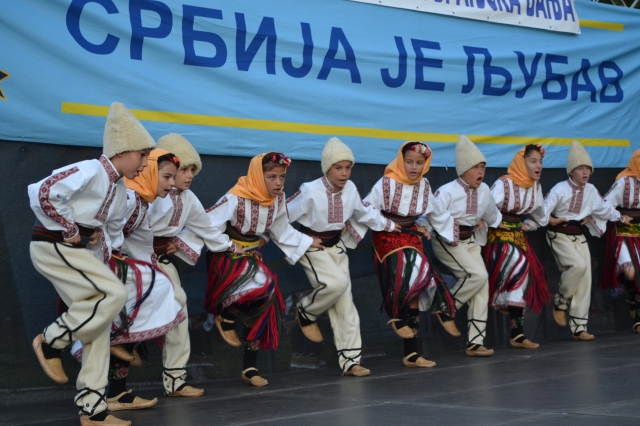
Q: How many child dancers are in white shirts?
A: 10